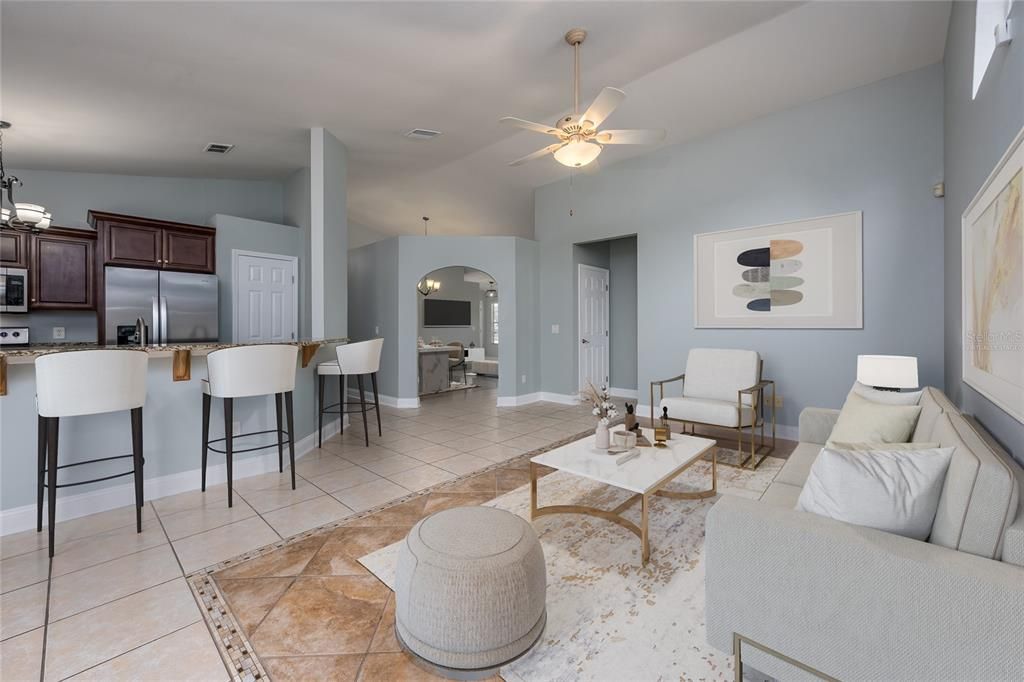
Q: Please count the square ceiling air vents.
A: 2